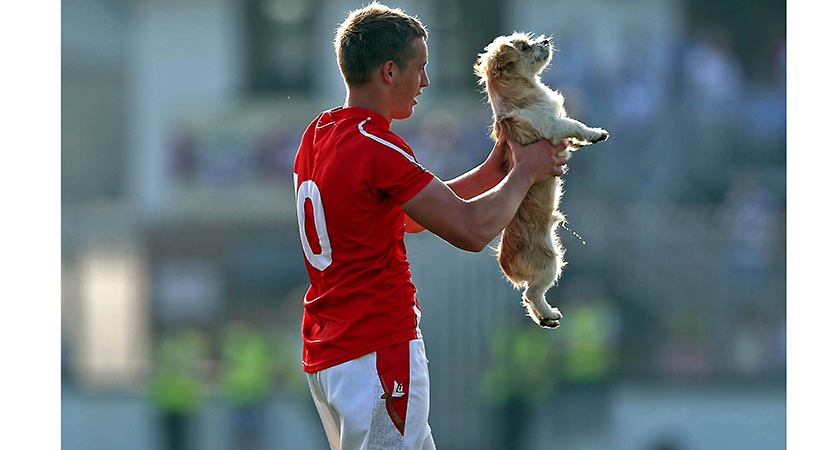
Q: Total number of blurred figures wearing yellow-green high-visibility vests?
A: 4